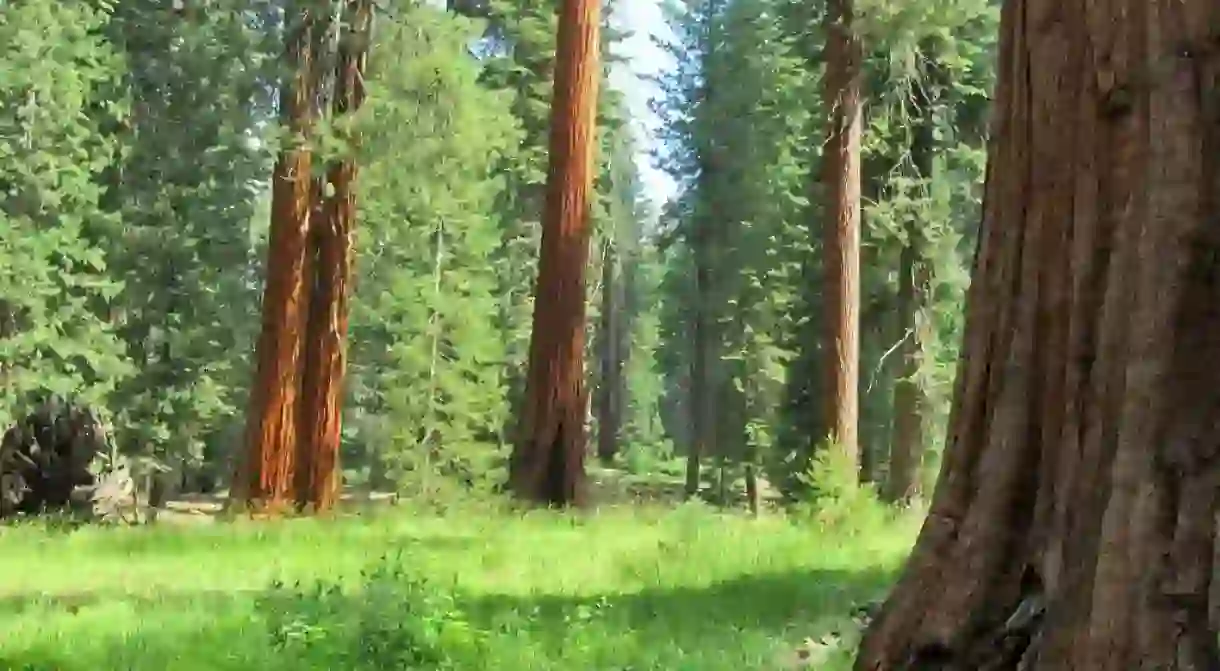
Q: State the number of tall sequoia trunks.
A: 5